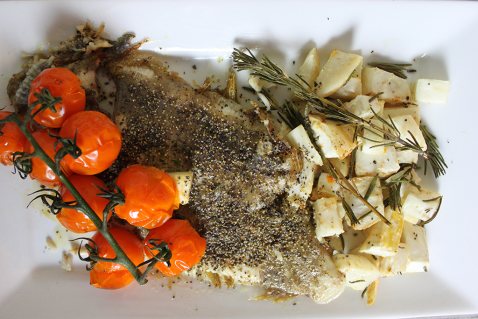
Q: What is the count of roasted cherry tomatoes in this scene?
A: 8